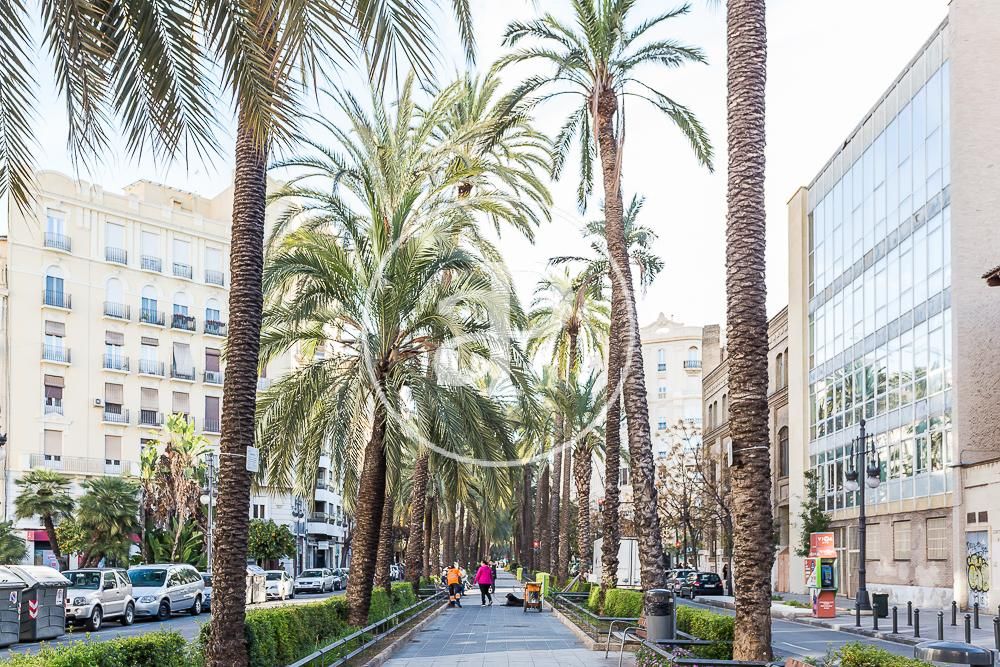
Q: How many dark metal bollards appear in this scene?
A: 11